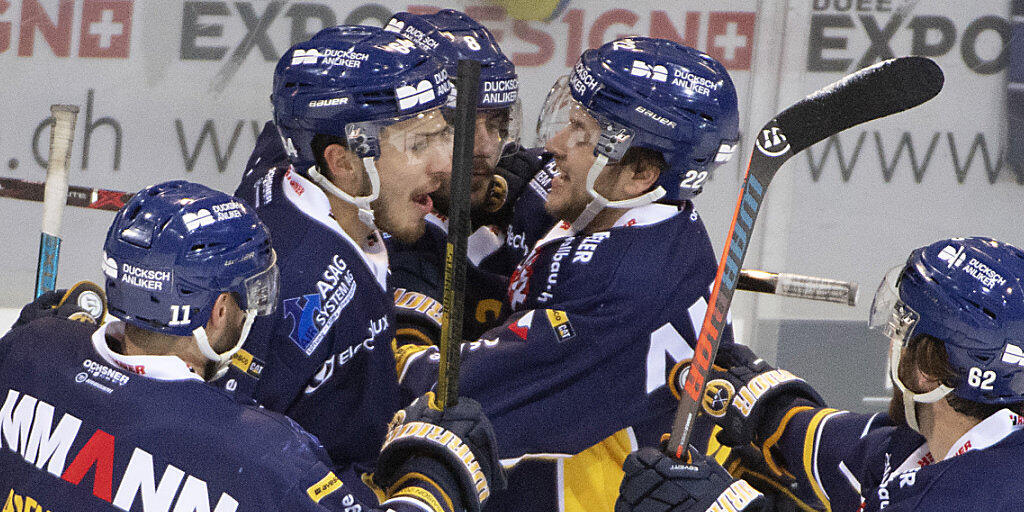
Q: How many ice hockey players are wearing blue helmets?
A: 5